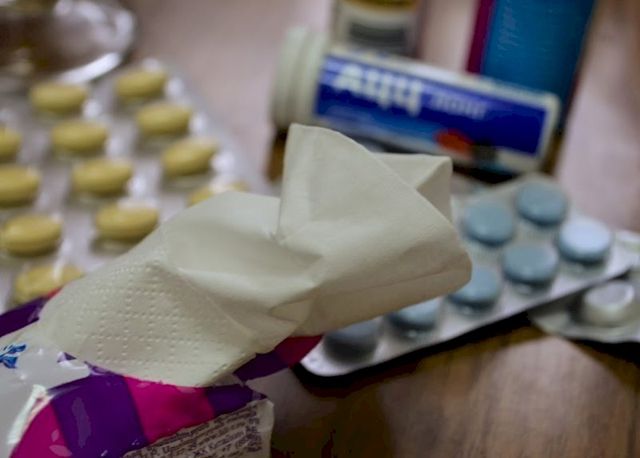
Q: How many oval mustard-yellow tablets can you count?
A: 12